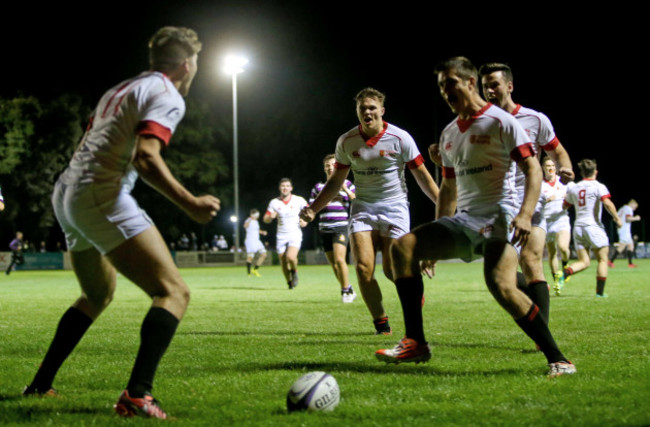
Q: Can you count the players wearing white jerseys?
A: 9